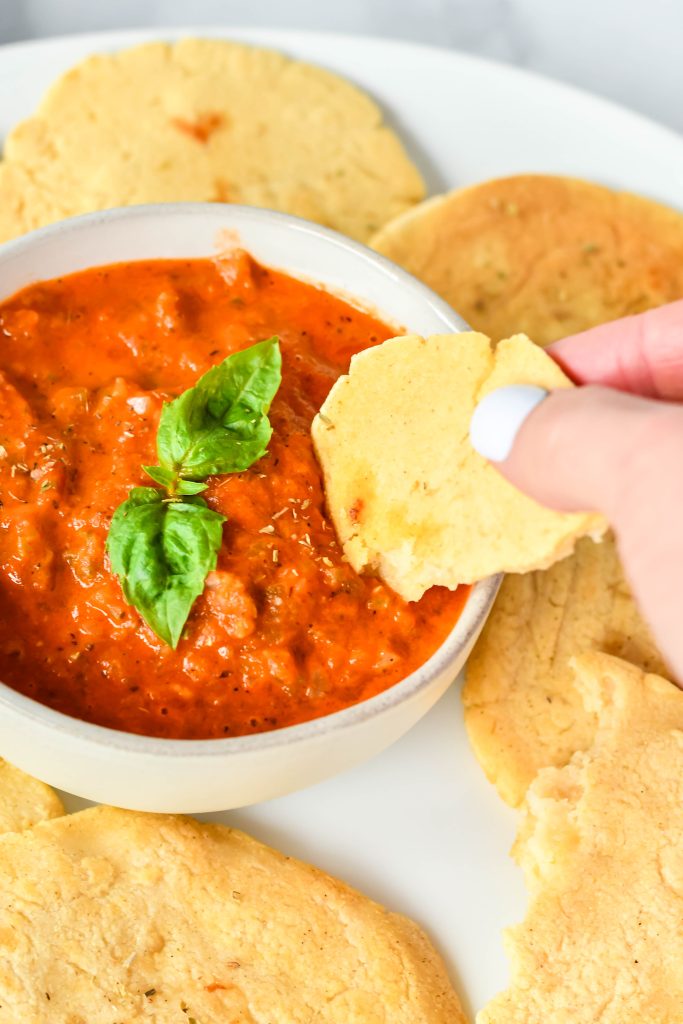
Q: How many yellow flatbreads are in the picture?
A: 7